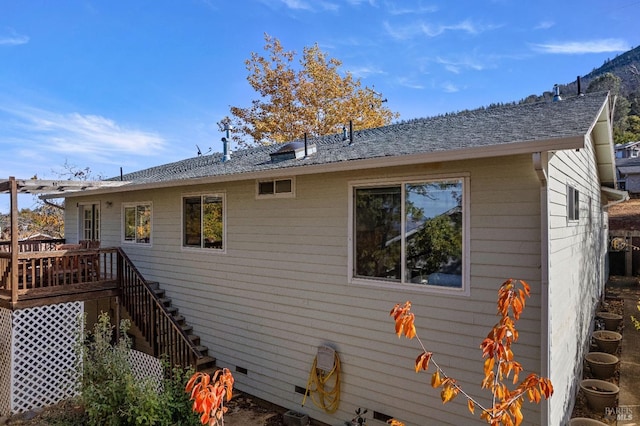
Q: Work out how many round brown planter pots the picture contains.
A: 5